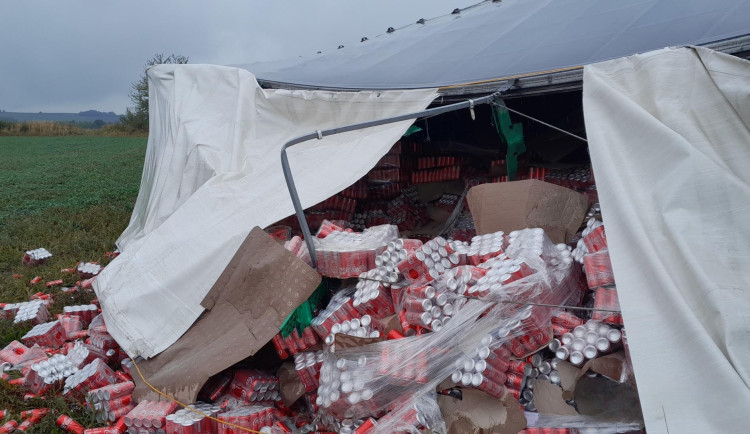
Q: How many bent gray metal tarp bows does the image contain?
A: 1